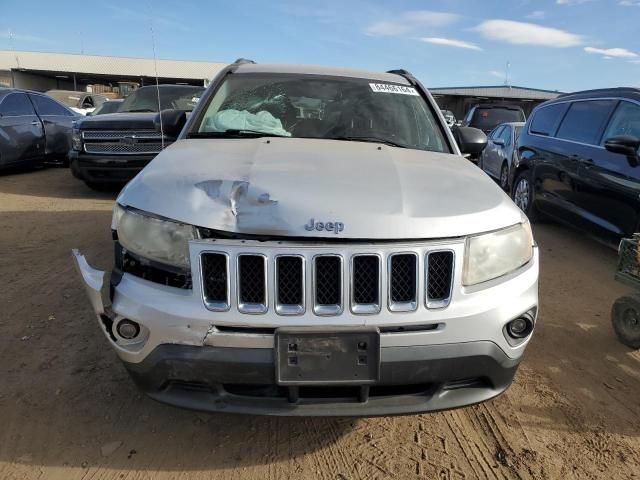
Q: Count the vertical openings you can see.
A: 7